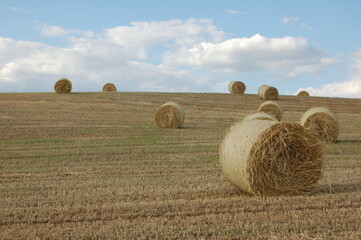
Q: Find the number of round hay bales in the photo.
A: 10